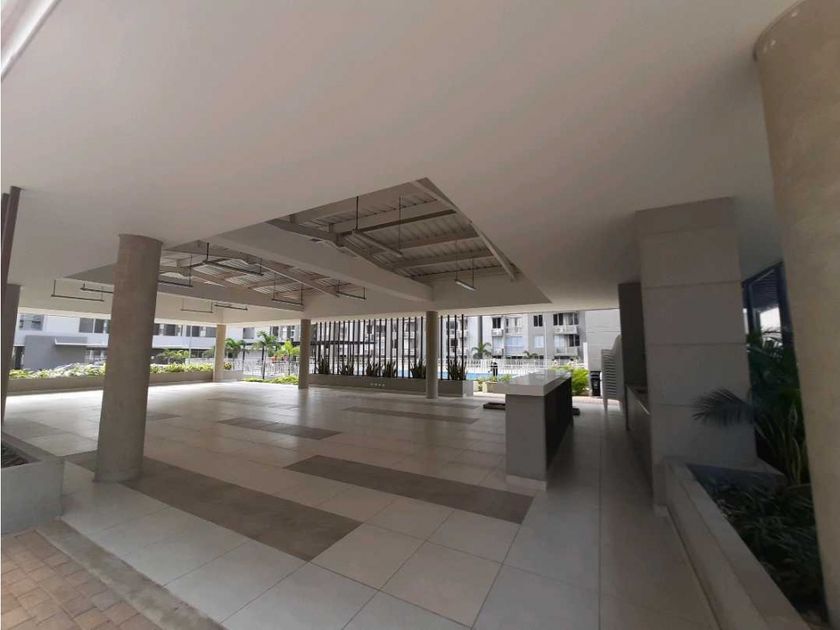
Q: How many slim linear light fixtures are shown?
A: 10